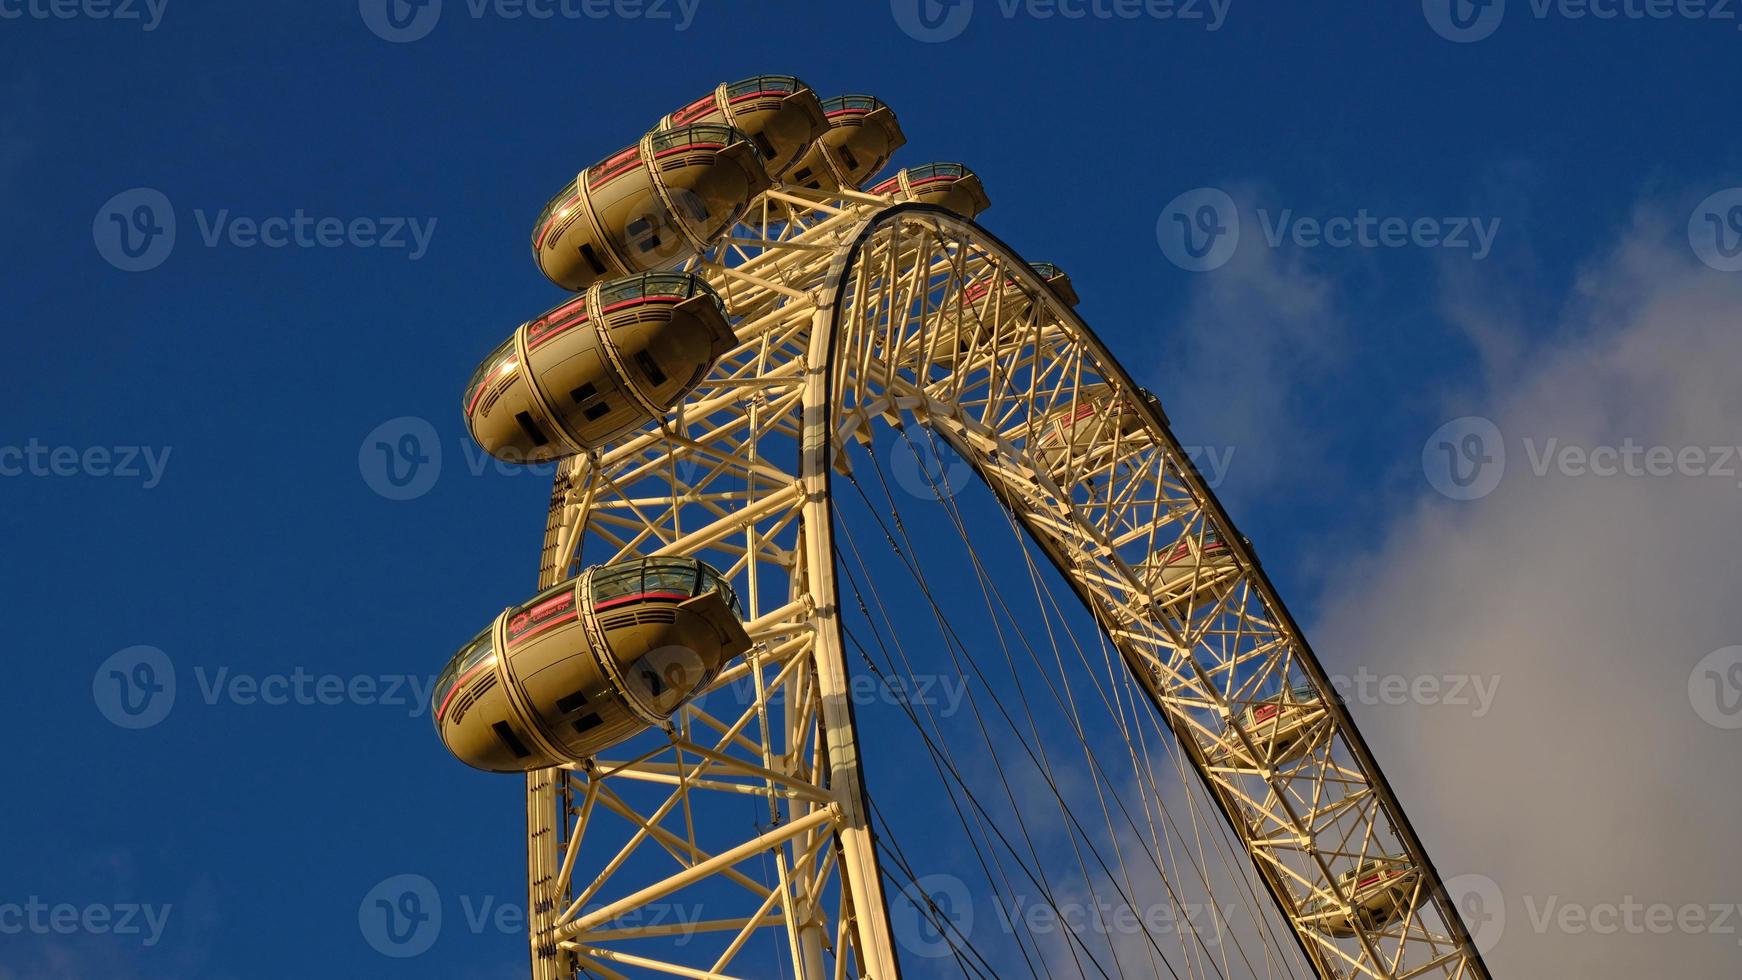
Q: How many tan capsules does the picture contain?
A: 11